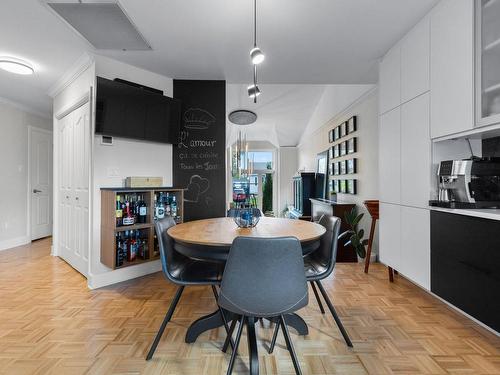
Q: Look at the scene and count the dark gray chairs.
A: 4